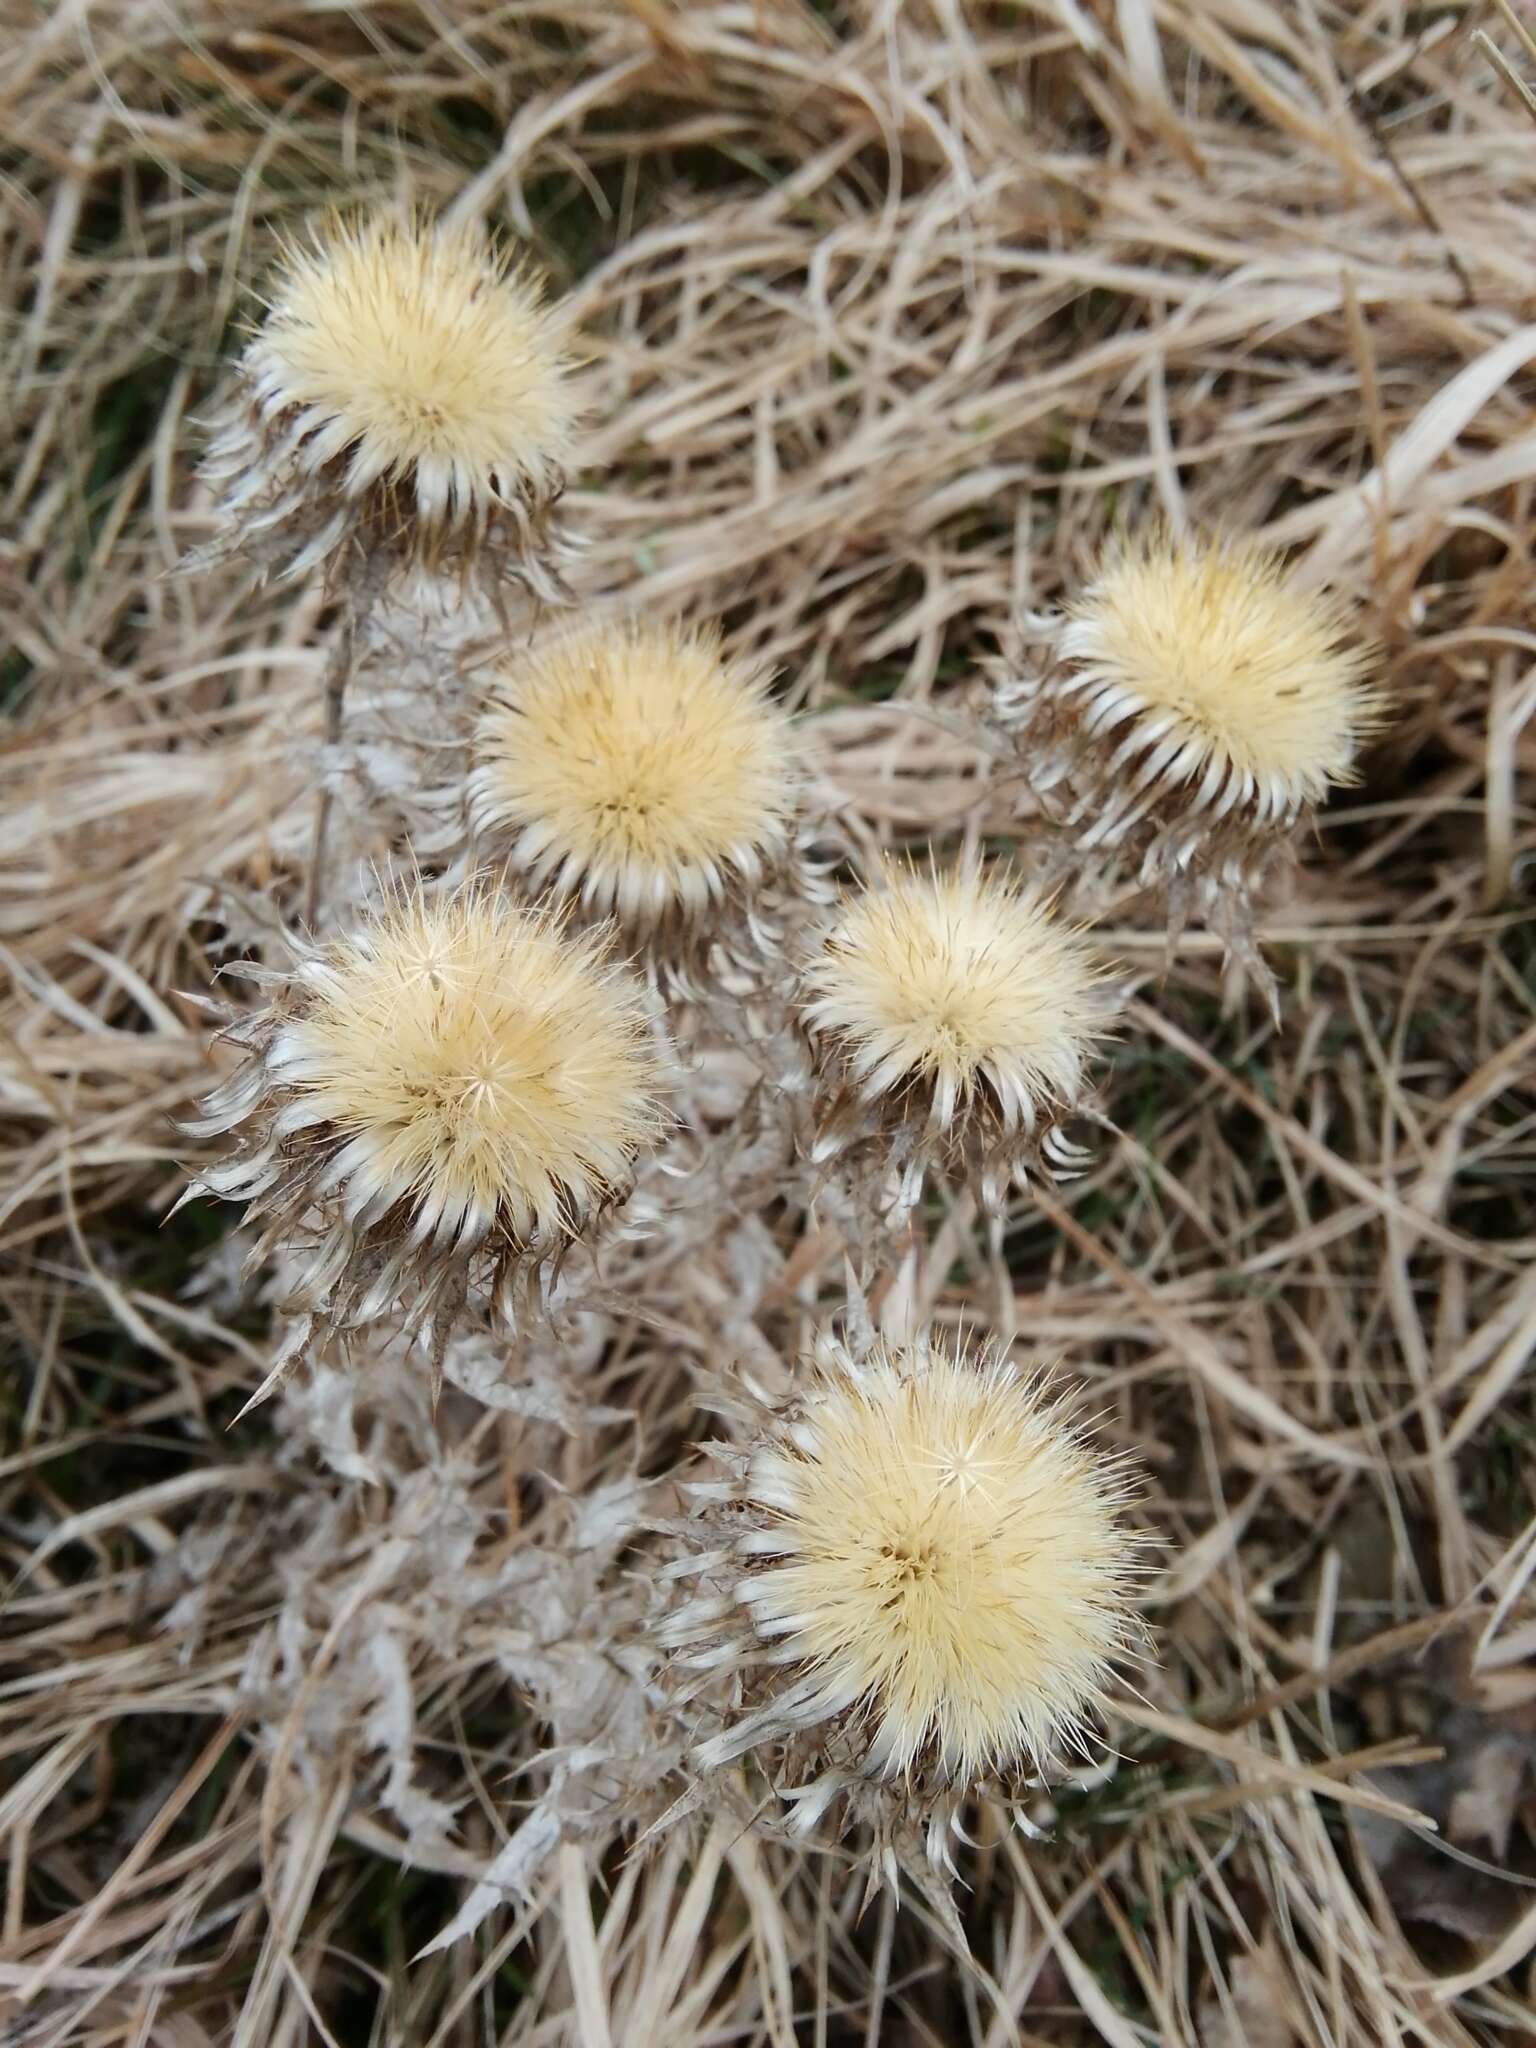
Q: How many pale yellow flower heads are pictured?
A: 6